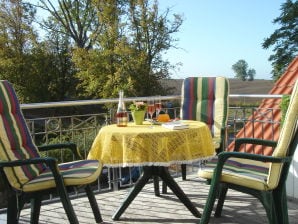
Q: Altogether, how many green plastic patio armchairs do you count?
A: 3